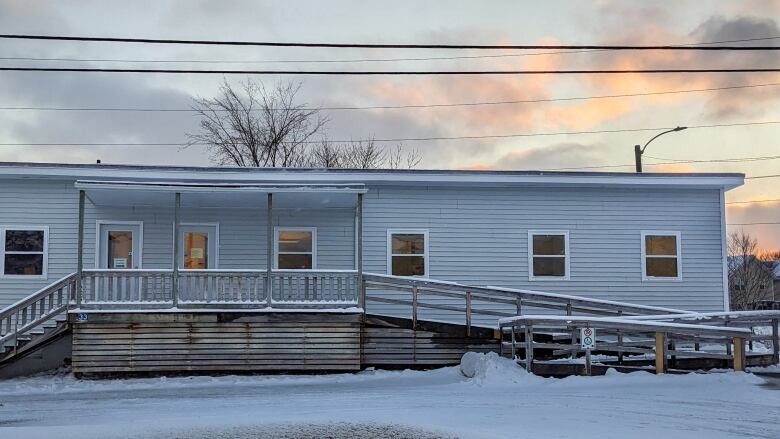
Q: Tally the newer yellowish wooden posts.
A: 2